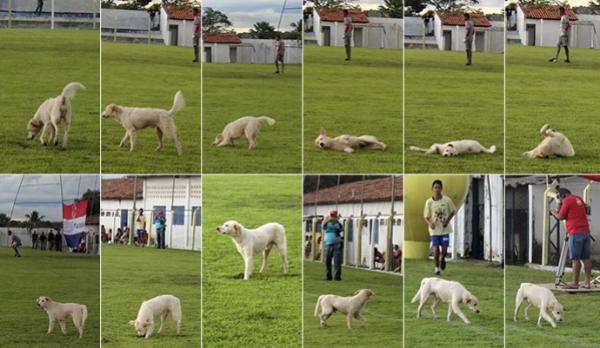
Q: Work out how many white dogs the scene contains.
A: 12